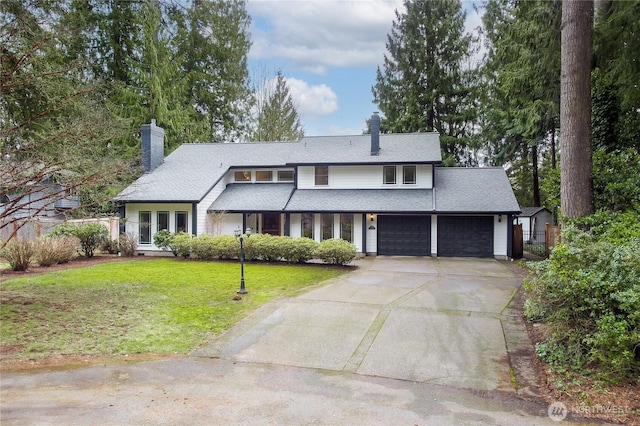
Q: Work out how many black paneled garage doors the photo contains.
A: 2